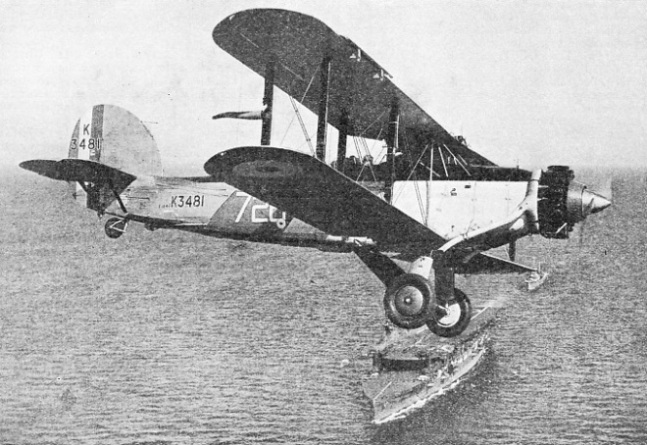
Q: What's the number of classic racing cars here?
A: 0